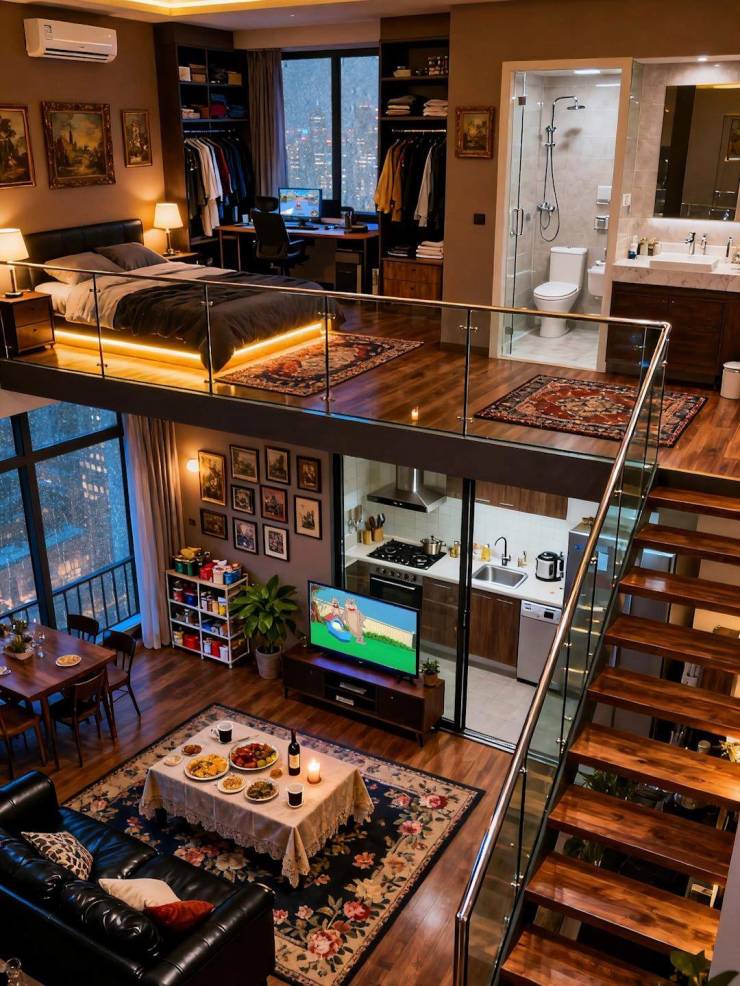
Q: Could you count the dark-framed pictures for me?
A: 10